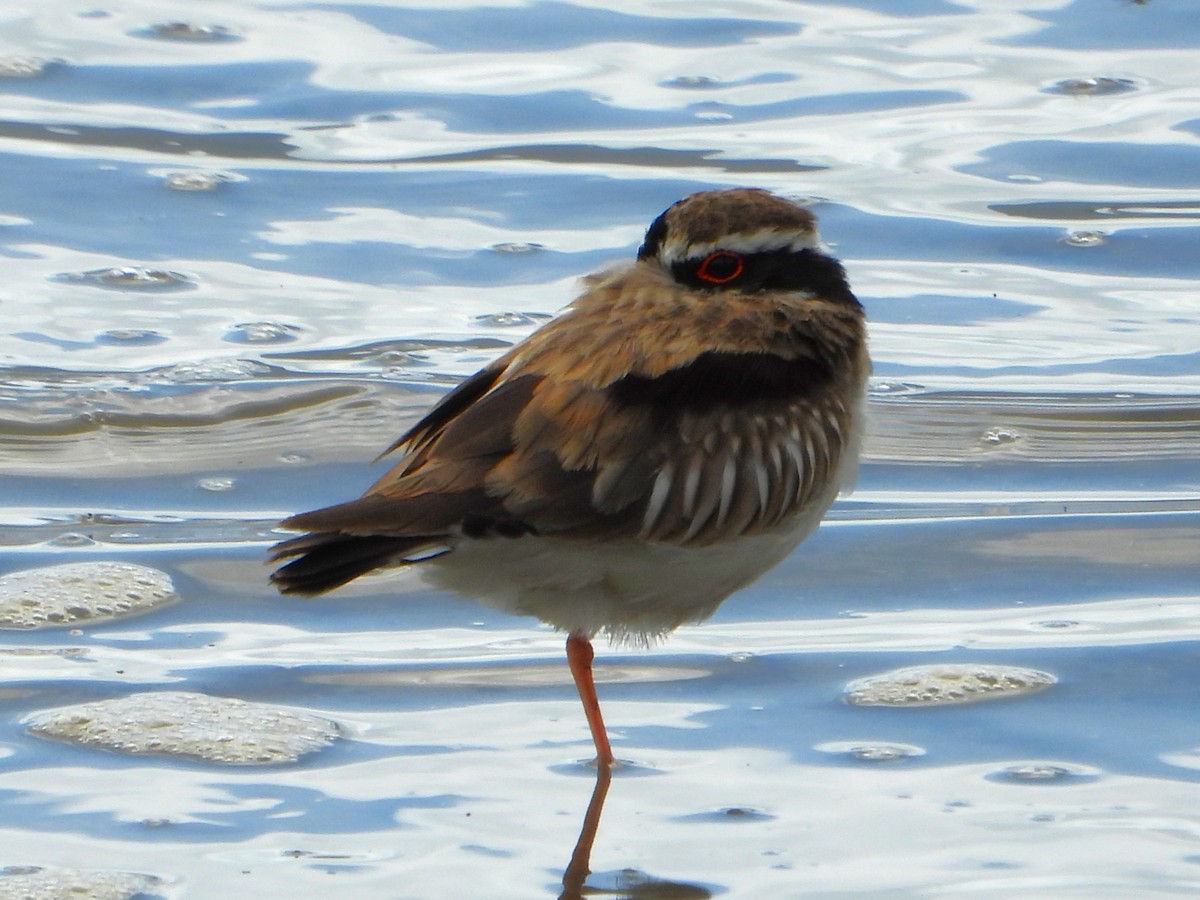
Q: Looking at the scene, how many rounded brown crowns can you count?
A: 1